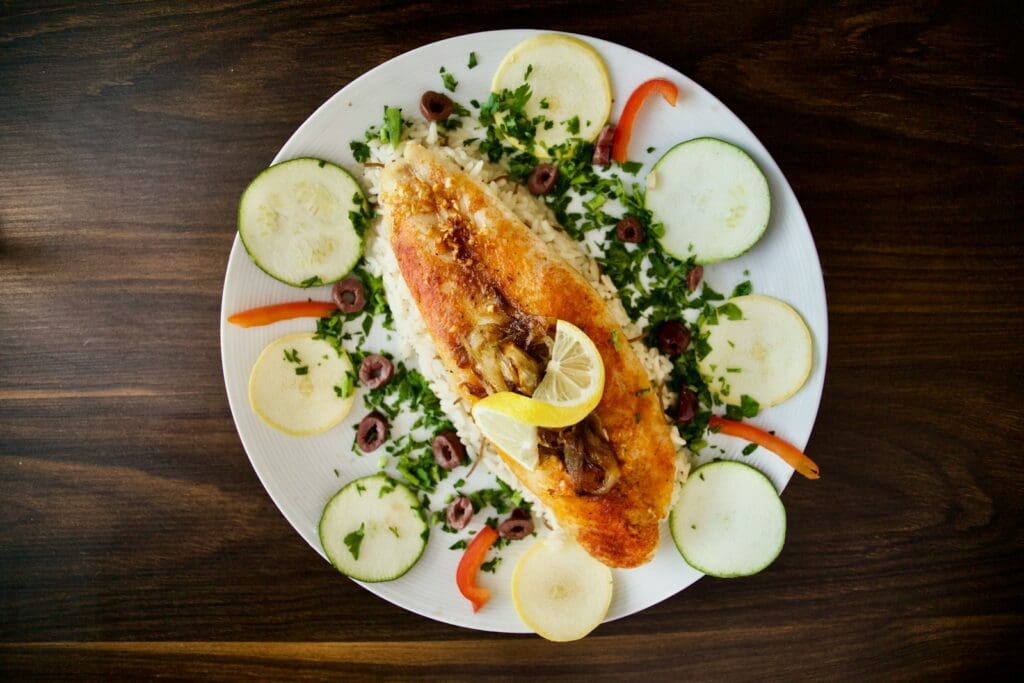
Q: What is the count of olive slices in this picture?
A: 13